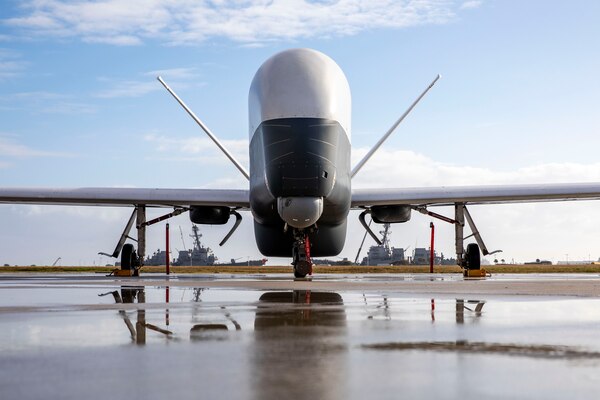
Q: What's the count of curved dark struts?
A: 2